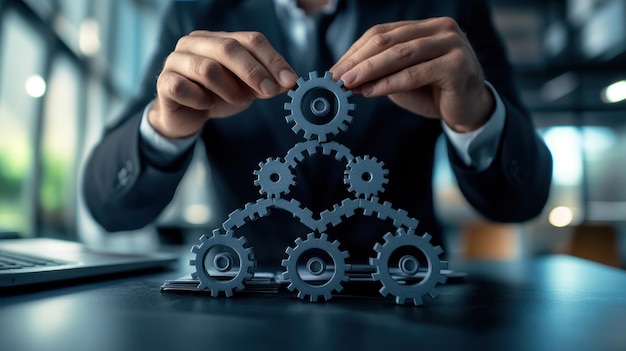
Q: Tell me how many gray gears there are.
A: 6